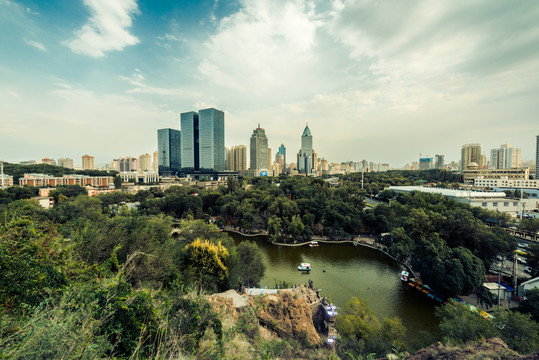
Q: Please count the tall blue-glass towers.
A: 3